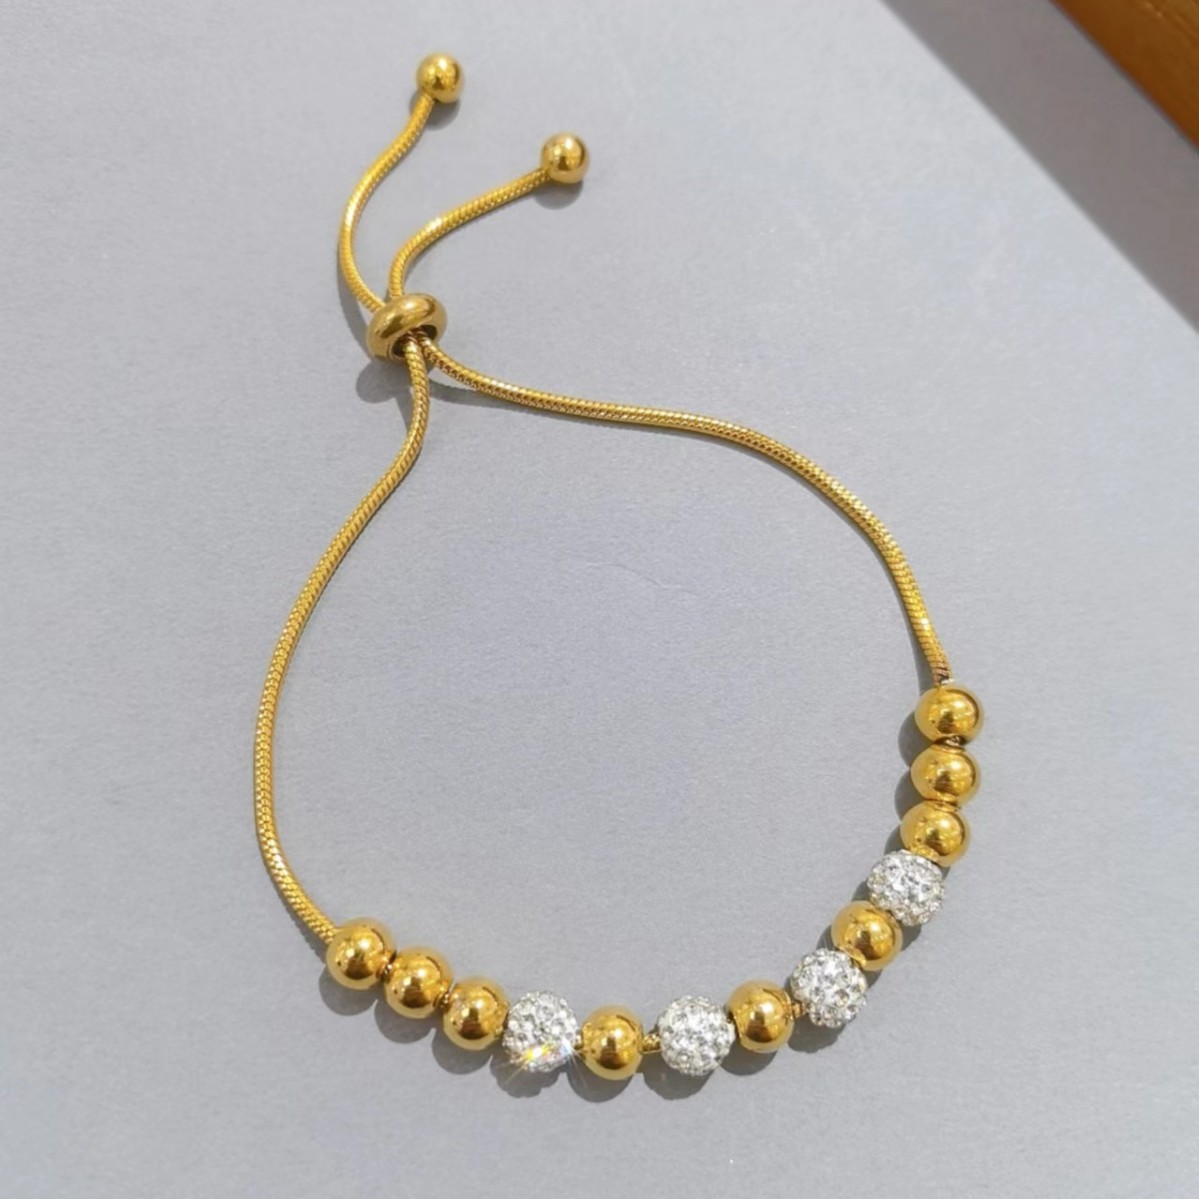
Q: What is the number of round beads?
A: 15